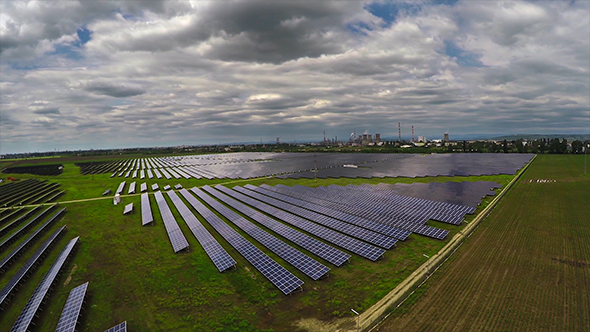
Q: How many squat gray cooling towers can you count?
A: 5